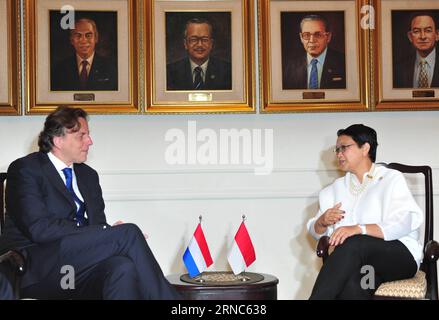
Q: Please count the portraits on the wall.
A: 4